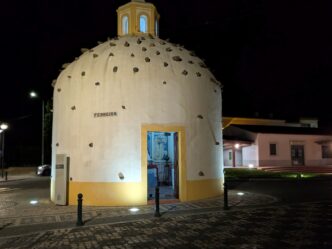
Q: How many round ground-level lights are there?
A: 3